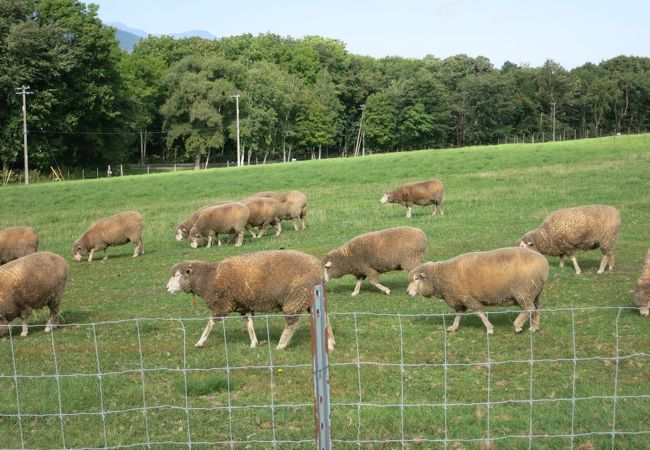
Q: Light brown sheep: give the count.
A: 13